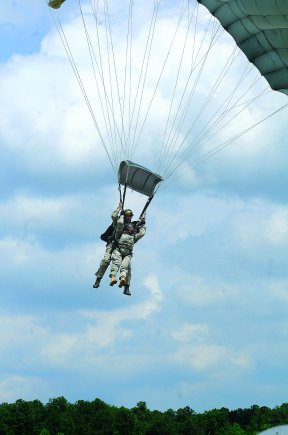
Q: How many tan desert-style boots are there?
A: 2